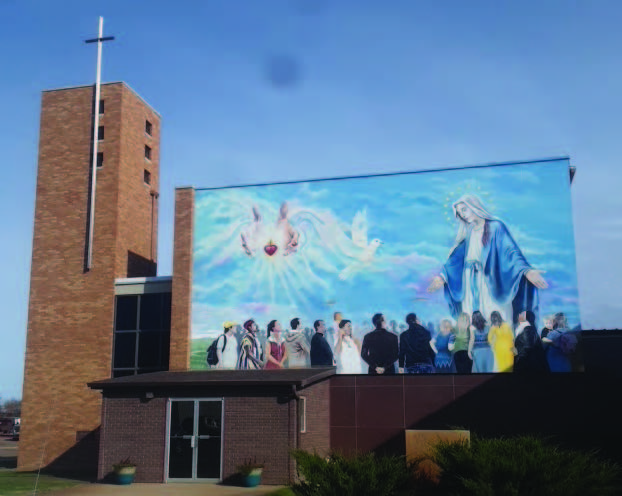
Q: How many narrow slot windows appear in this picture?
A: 6